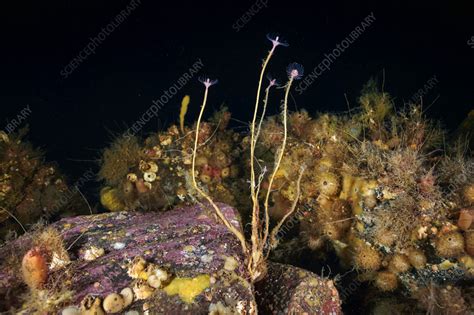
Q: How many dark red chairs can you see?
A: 0